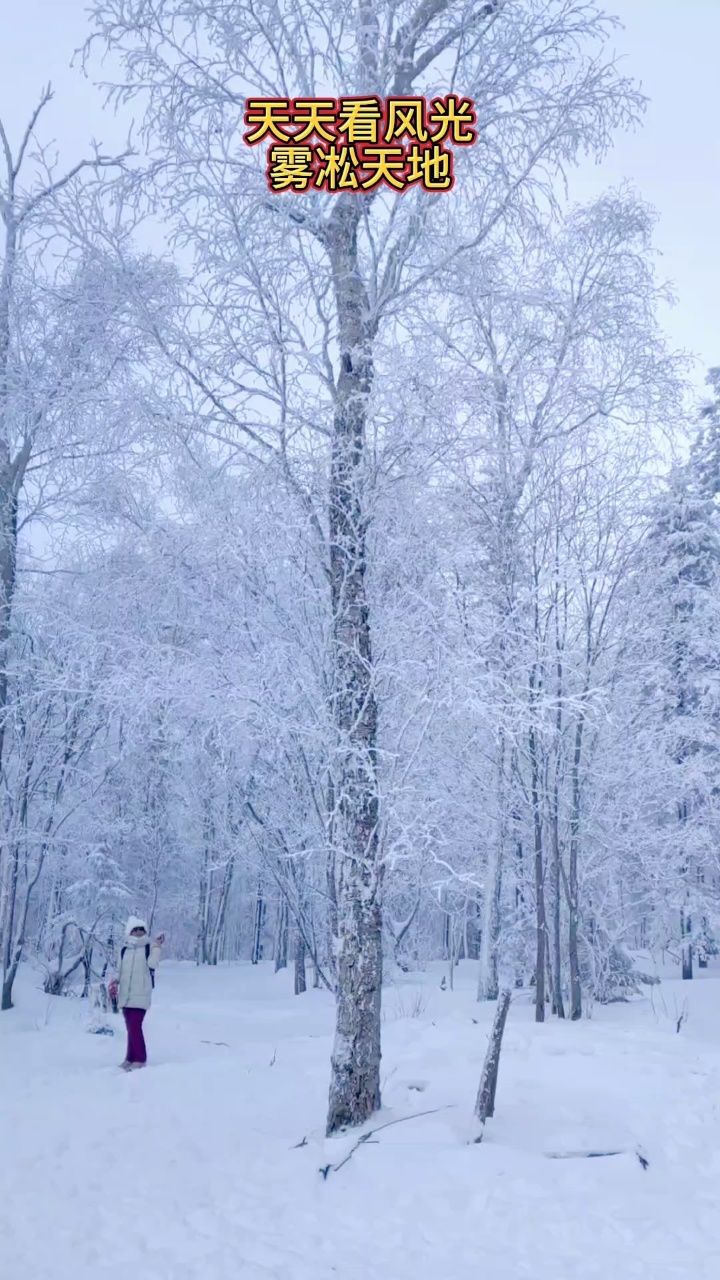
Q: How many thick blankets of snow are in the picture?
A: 1